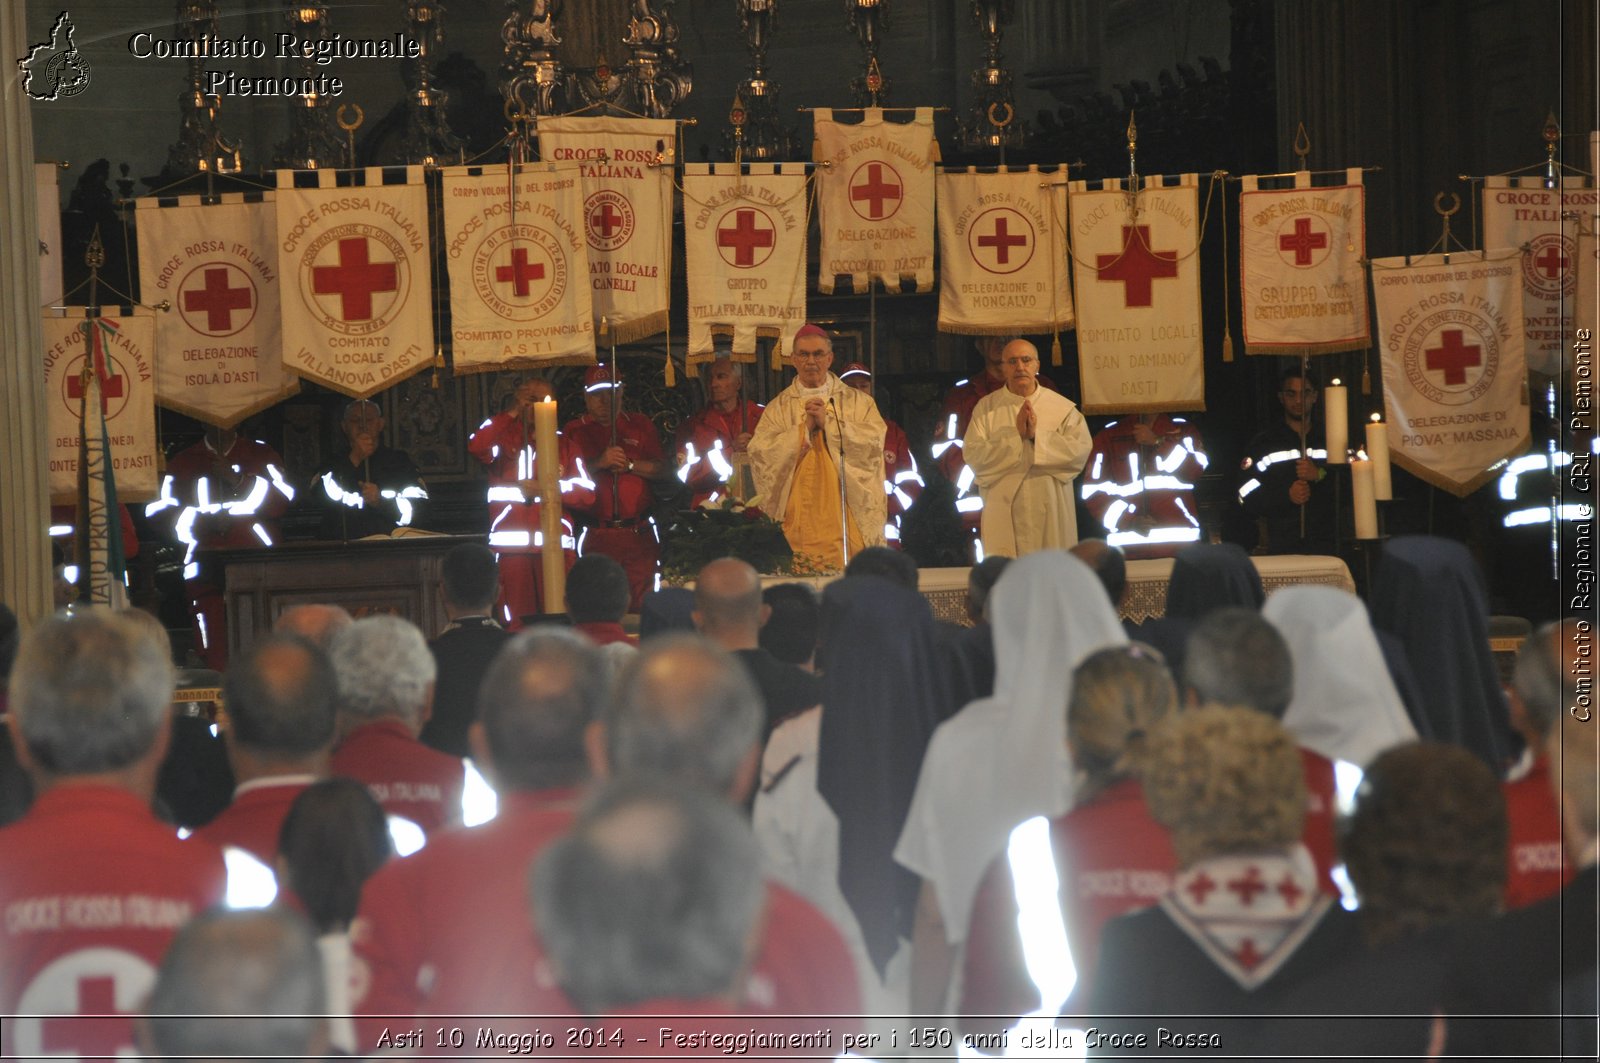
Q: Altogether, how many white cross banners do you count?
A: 12